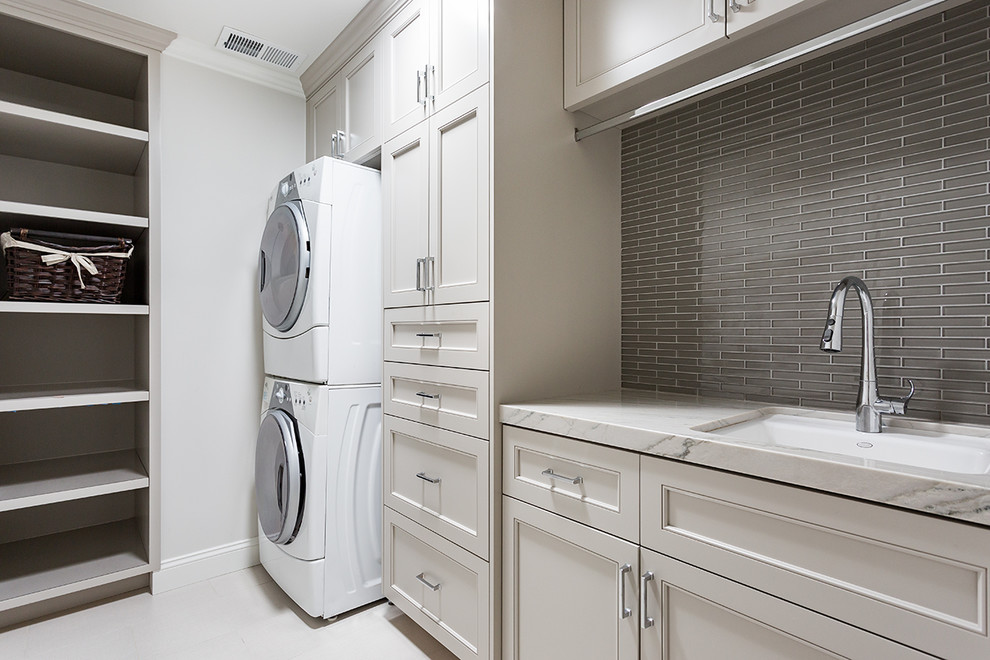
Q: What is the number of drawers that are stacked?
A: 4